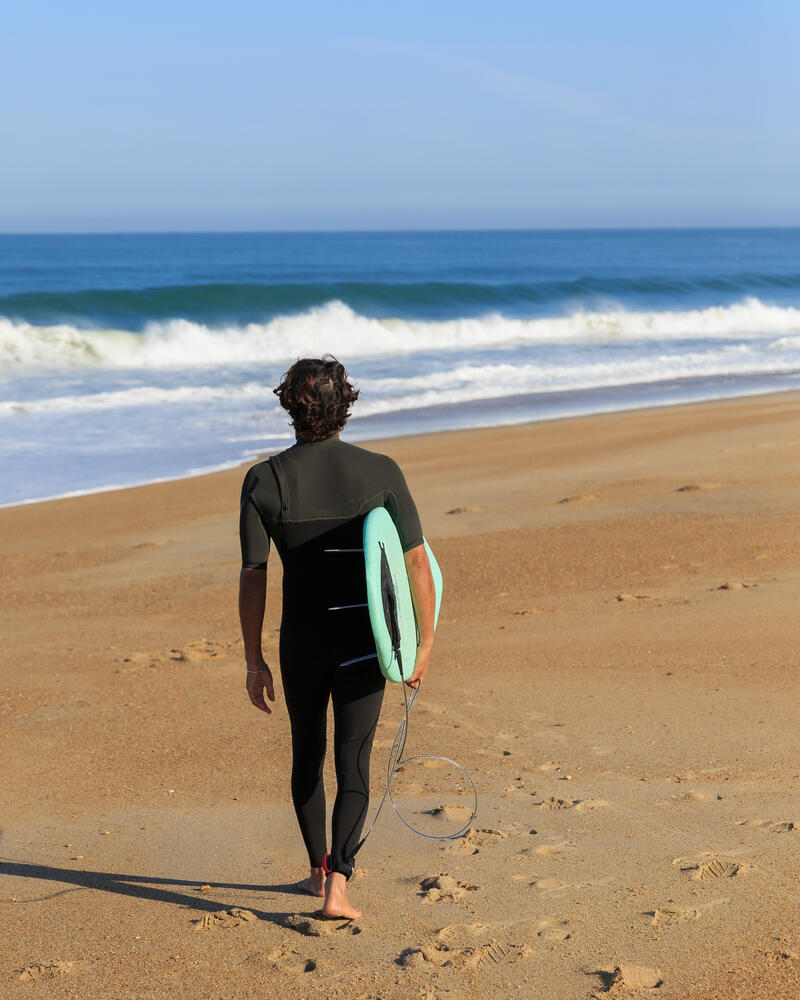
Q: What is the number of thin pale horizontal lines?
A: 3